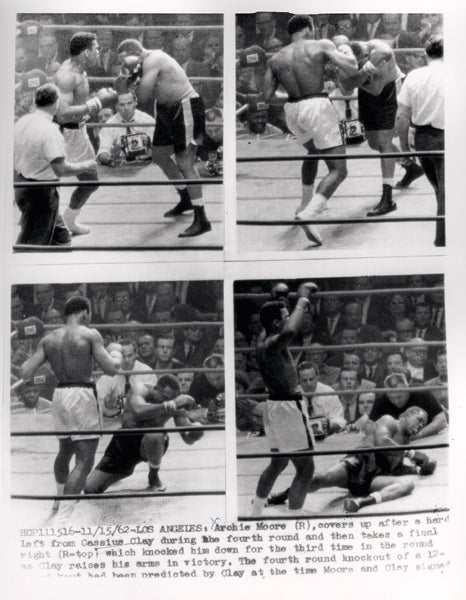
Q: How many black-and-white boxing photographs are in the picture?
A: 4